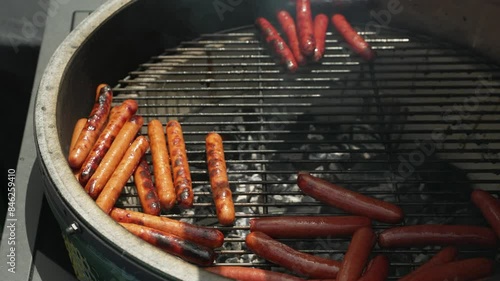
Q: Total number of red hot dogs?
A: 15